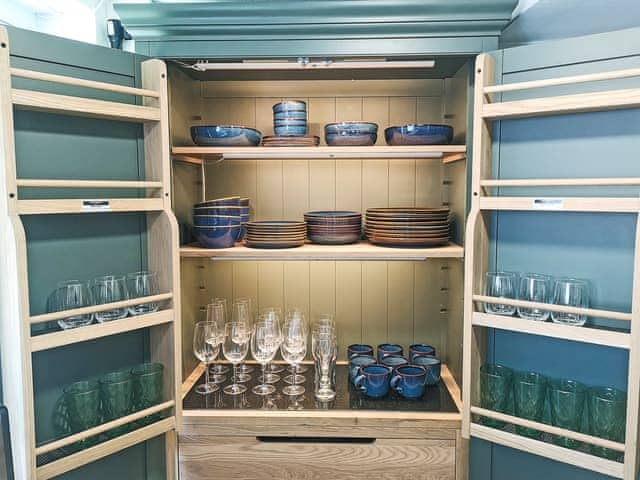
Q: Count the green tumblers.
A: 7